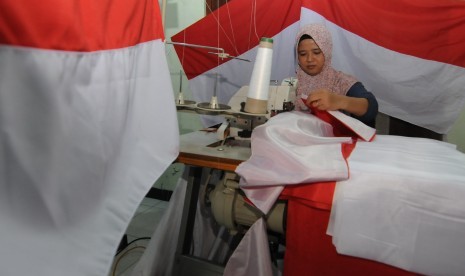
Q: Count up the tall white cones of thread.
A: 1